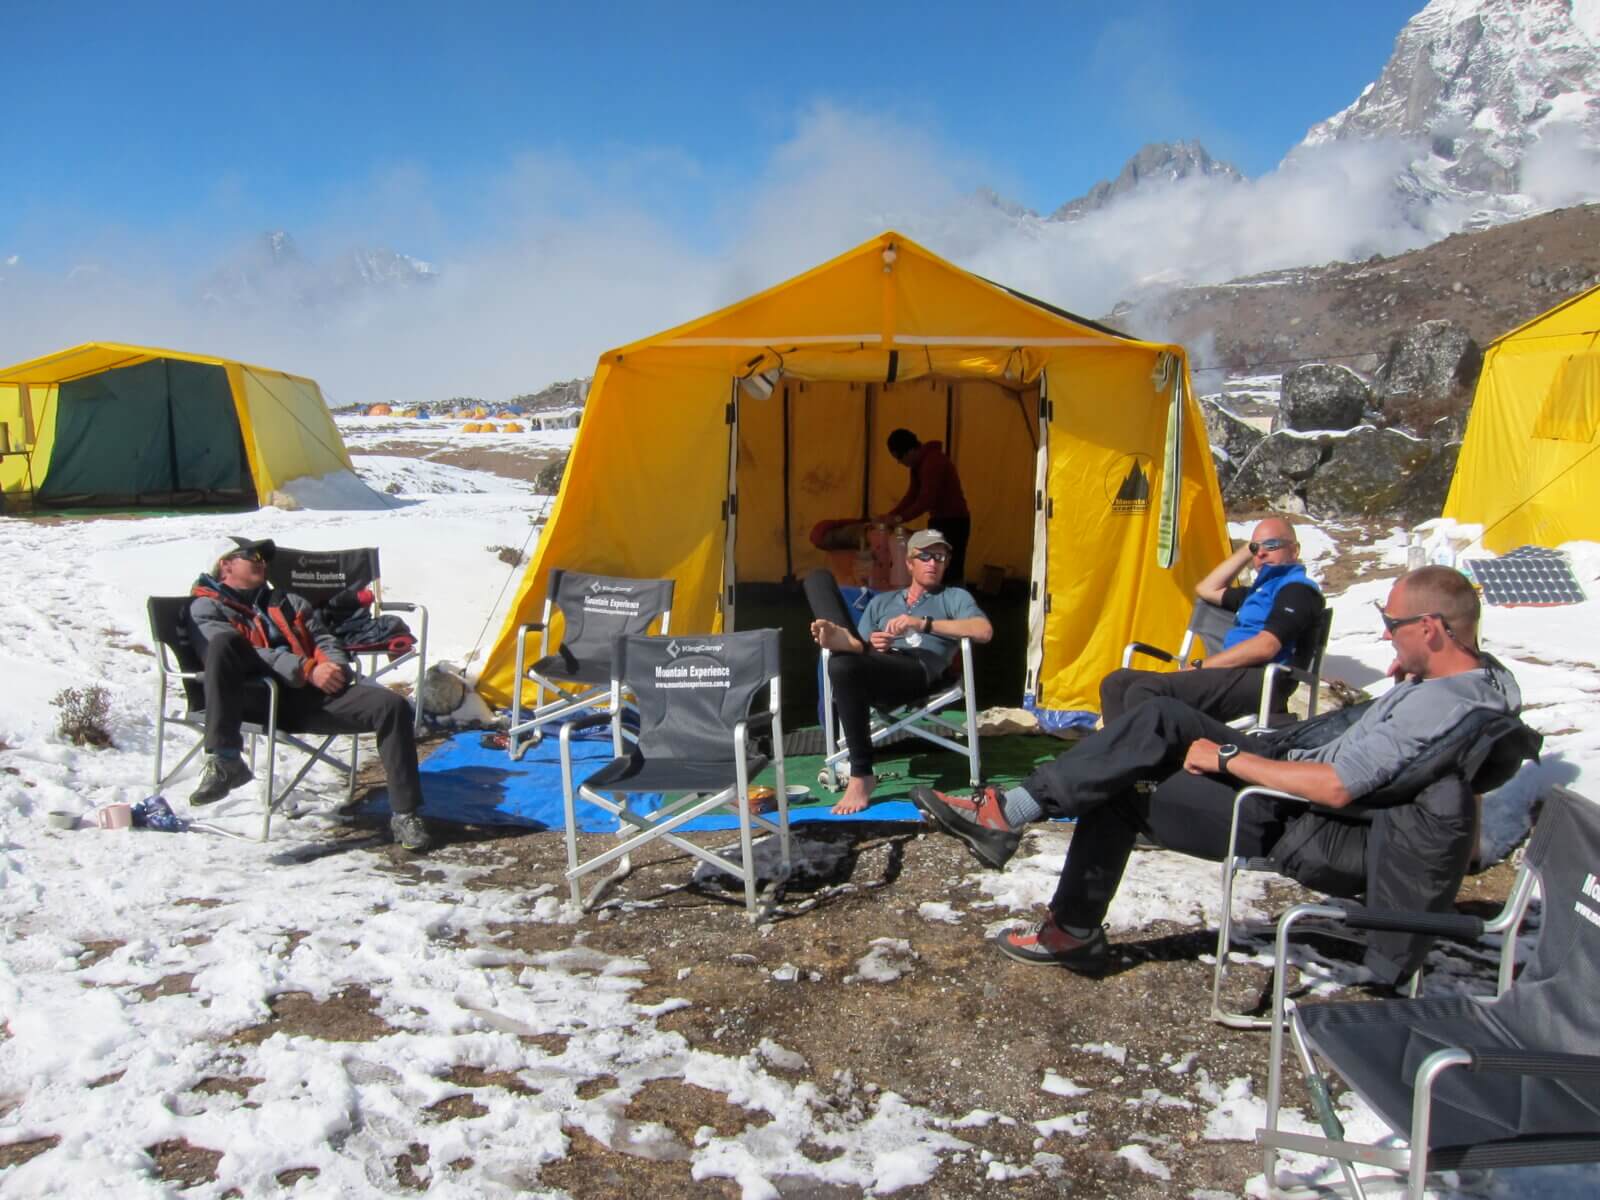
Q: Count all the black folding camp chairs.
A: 8